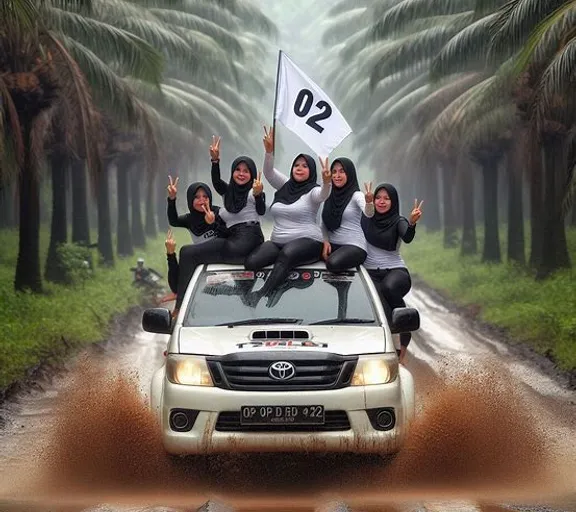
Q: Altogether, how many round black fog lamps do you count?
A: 2